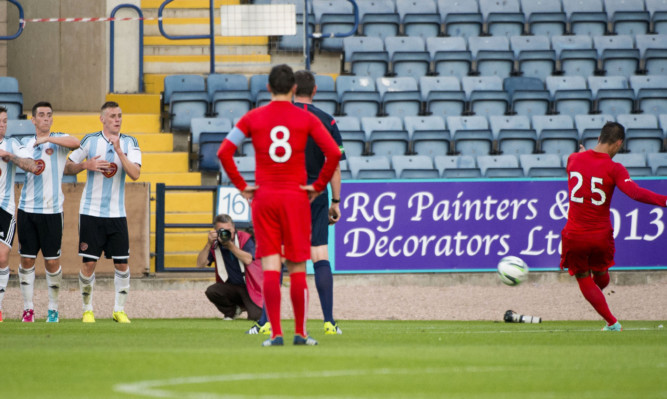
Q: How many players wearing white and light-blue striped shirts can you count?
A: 3